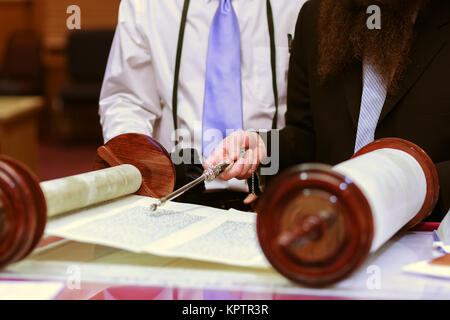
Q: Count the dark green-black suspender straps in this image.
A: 2